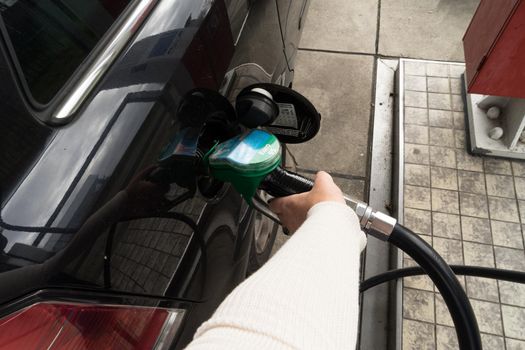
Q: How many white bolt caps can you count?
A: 2